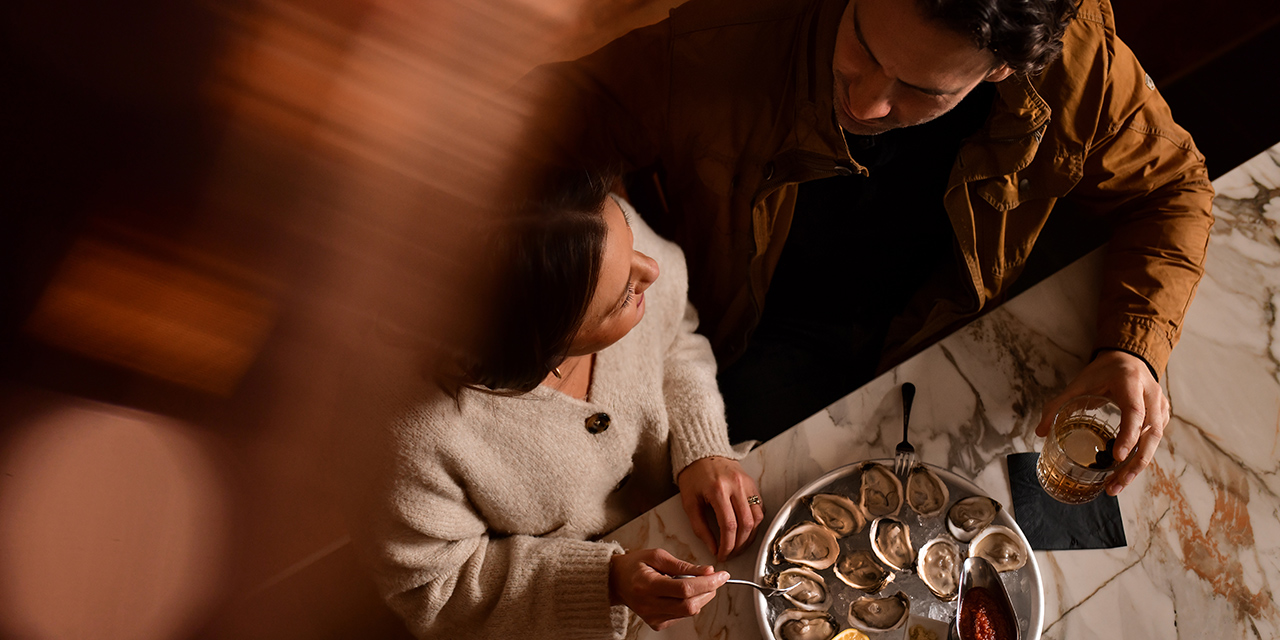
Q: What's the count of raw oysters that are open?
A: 12